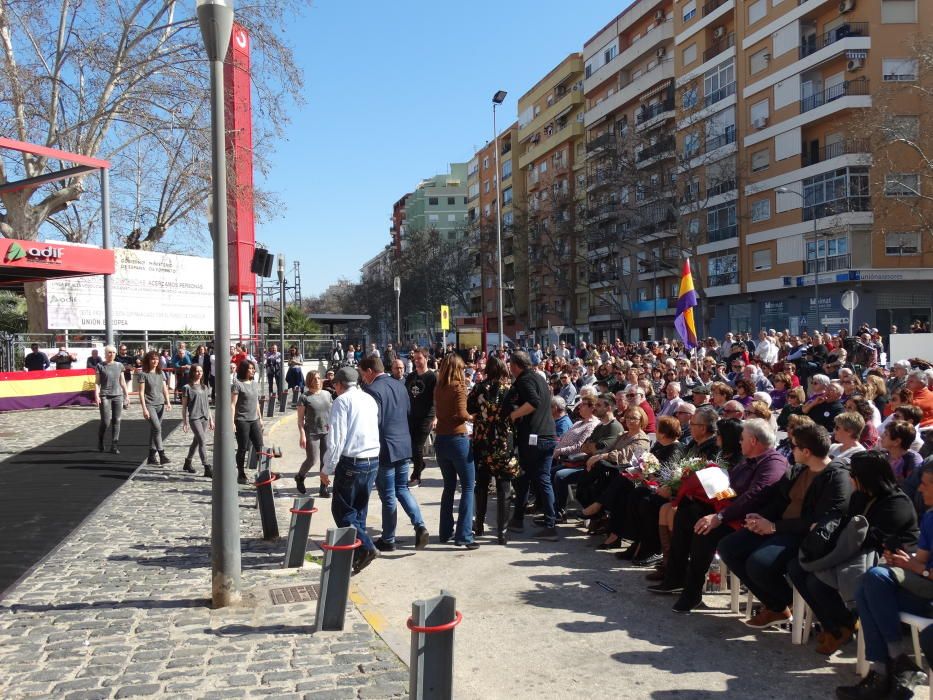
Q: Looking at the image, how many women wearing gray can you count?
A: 5